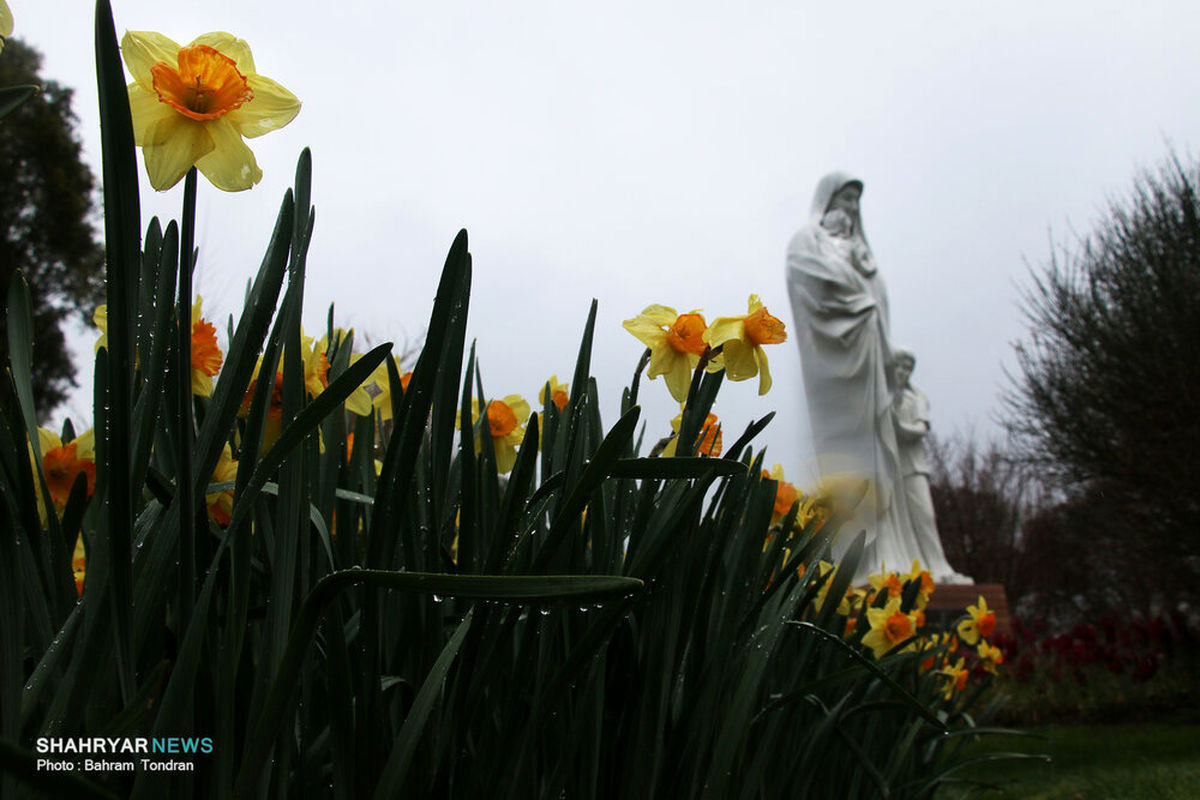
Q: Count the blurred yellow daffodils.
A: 1